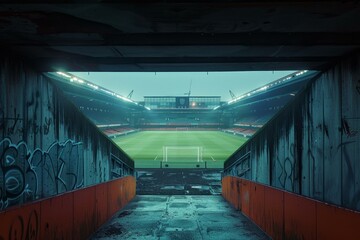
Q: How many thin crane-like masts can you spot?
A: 3